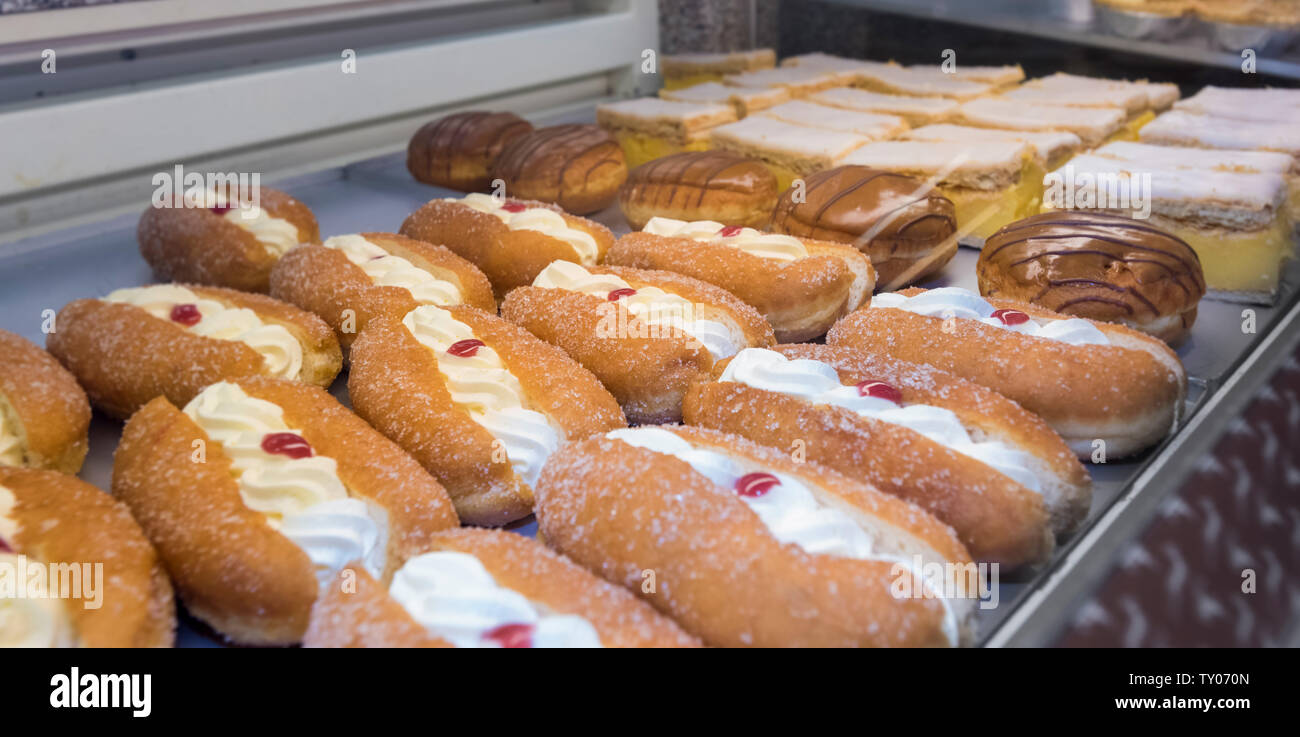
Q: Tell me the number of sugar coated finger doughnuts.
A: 14